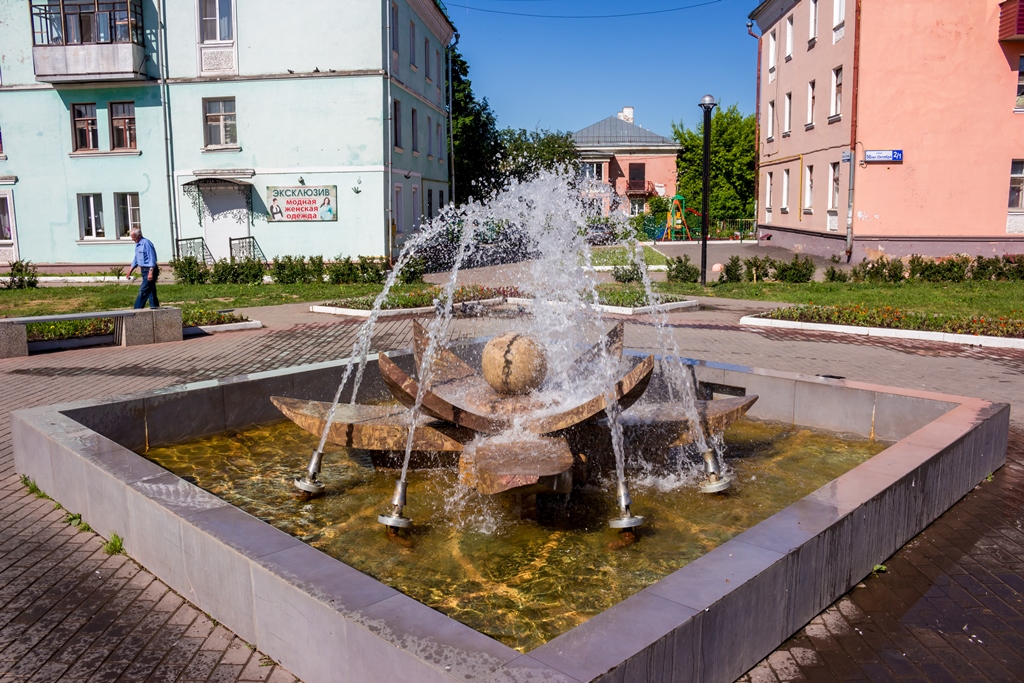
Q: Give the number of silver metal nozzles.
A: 4